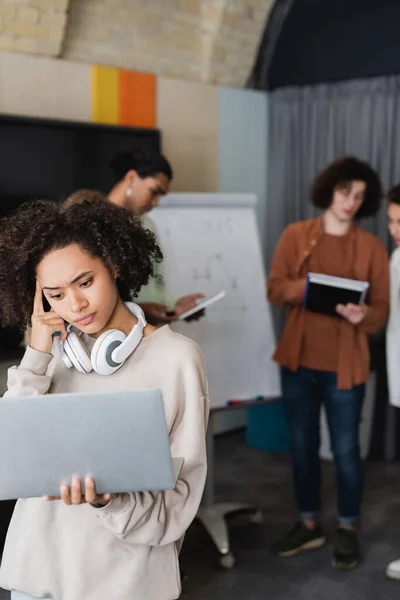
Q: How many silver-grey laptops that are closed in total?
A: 0